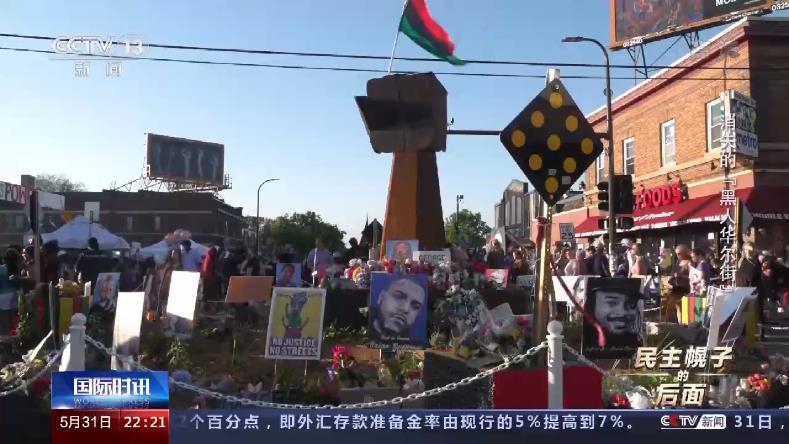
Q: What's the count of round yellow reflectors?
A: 9